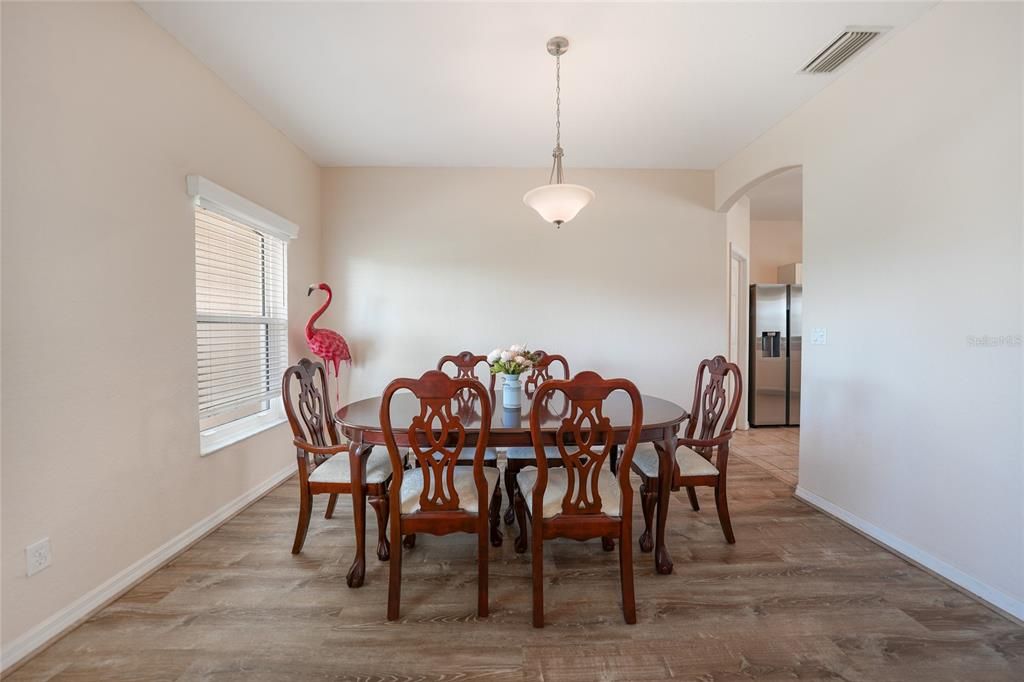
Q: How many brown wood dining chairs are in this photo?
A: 6